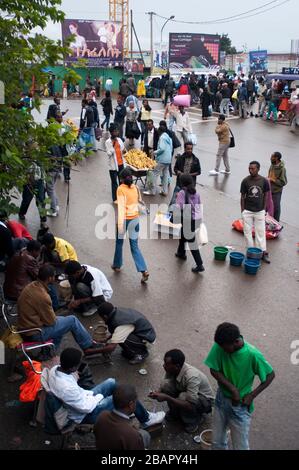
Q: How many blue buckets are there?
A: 3